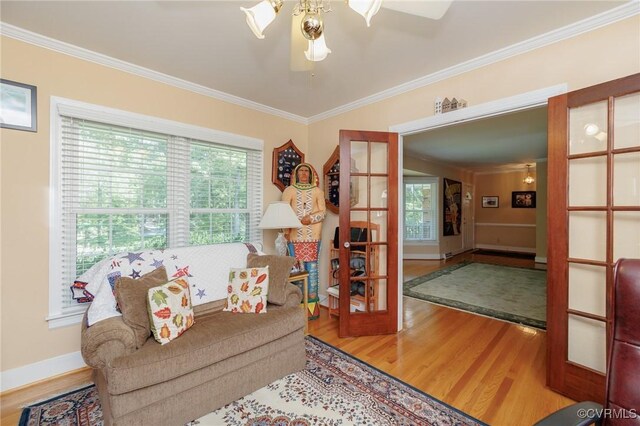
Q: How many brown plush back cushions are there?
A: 2